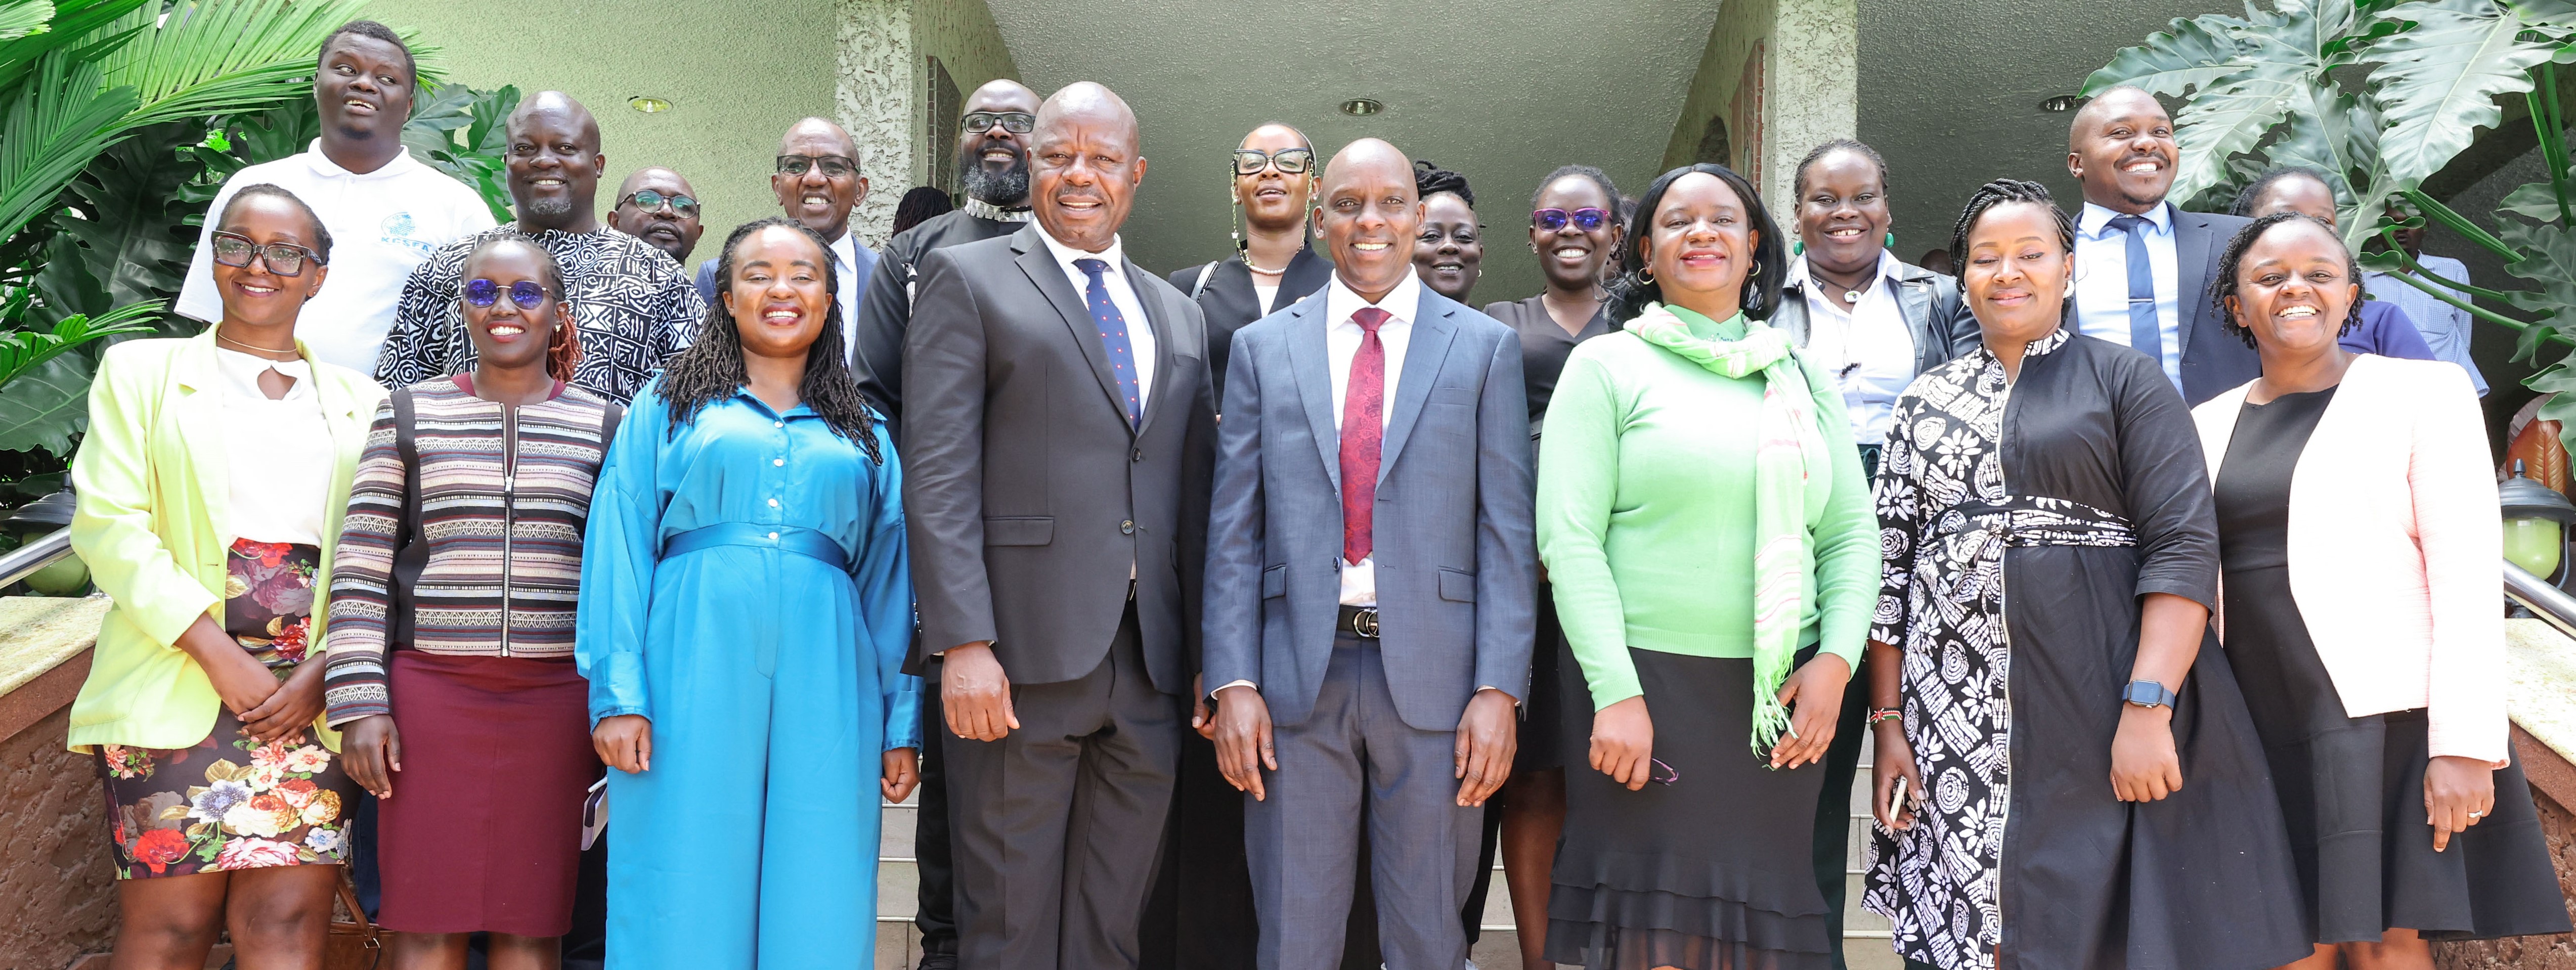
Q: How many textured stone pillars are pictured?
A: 2